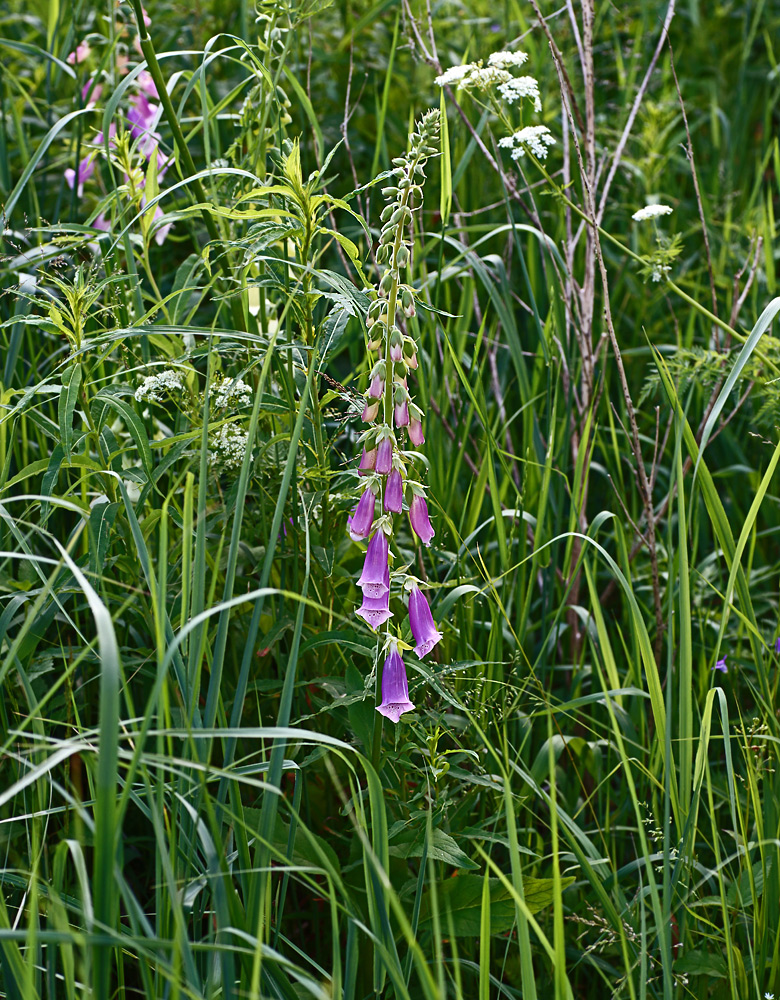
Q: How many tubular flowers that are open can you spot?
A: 4